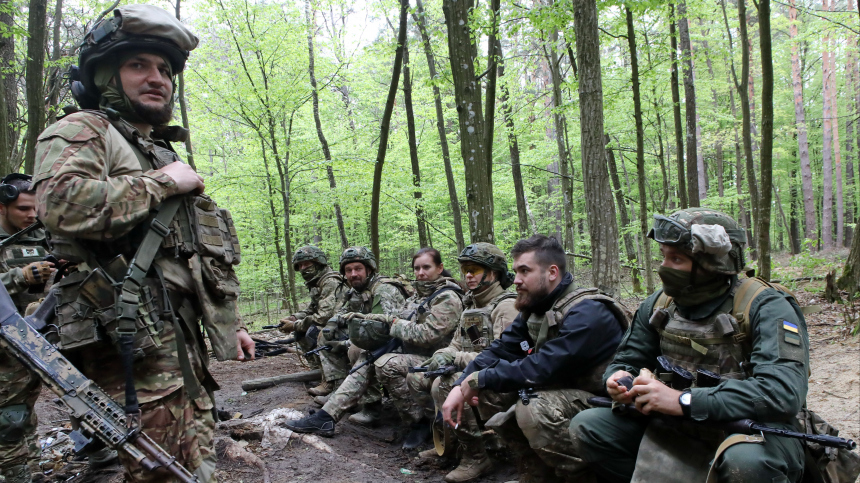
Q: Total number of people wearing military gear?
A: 8